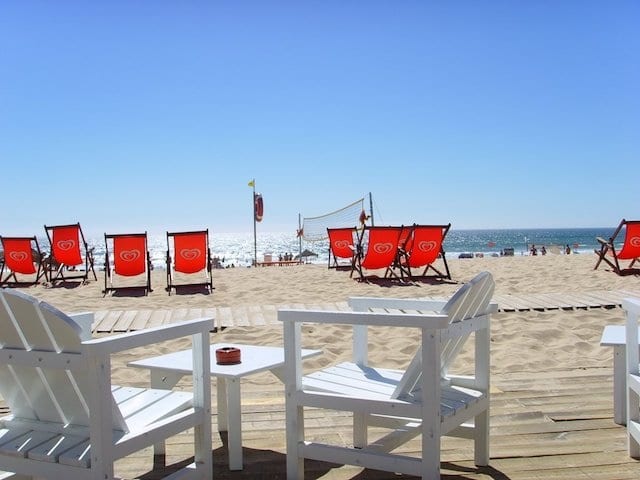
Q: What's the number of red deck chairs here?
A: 9